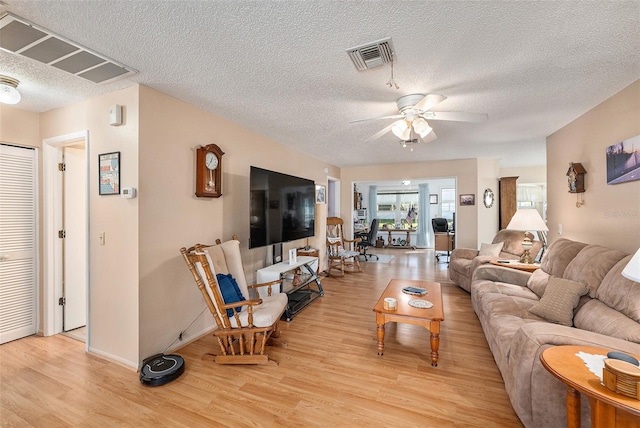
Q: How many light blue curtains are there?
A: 2